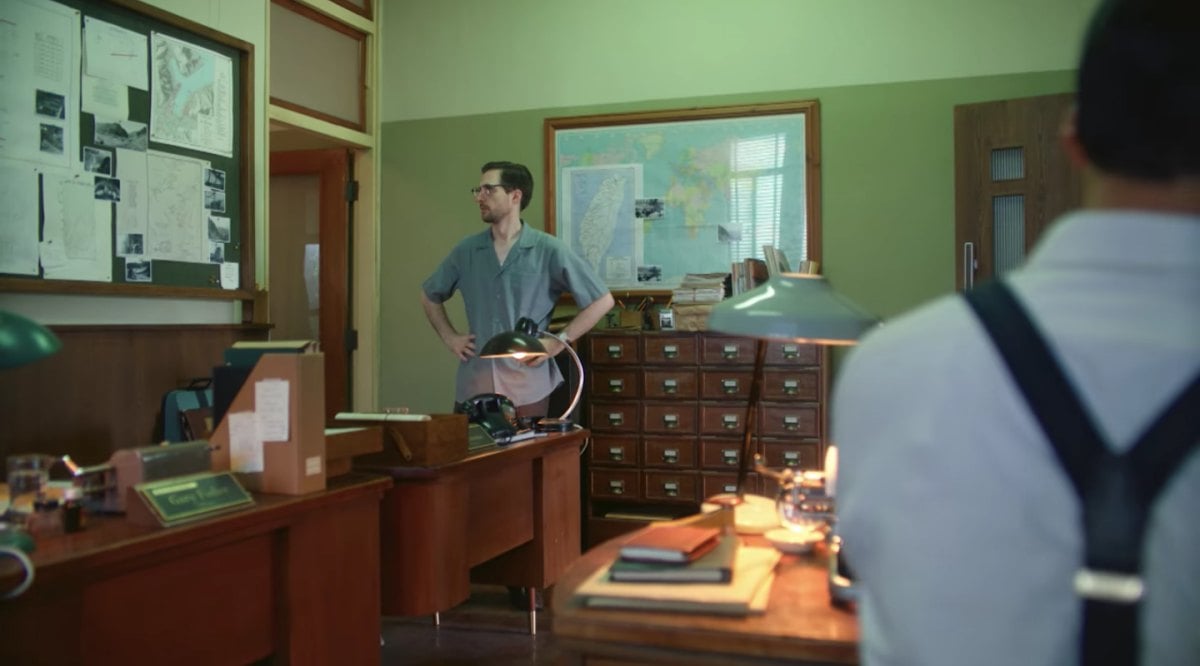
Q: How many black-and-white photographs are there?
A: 14